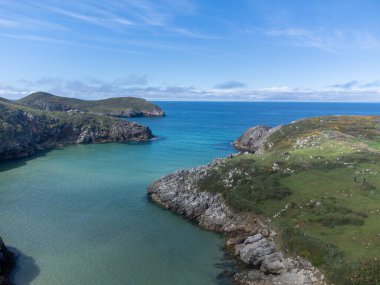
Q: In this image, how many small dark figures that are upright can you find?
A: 2